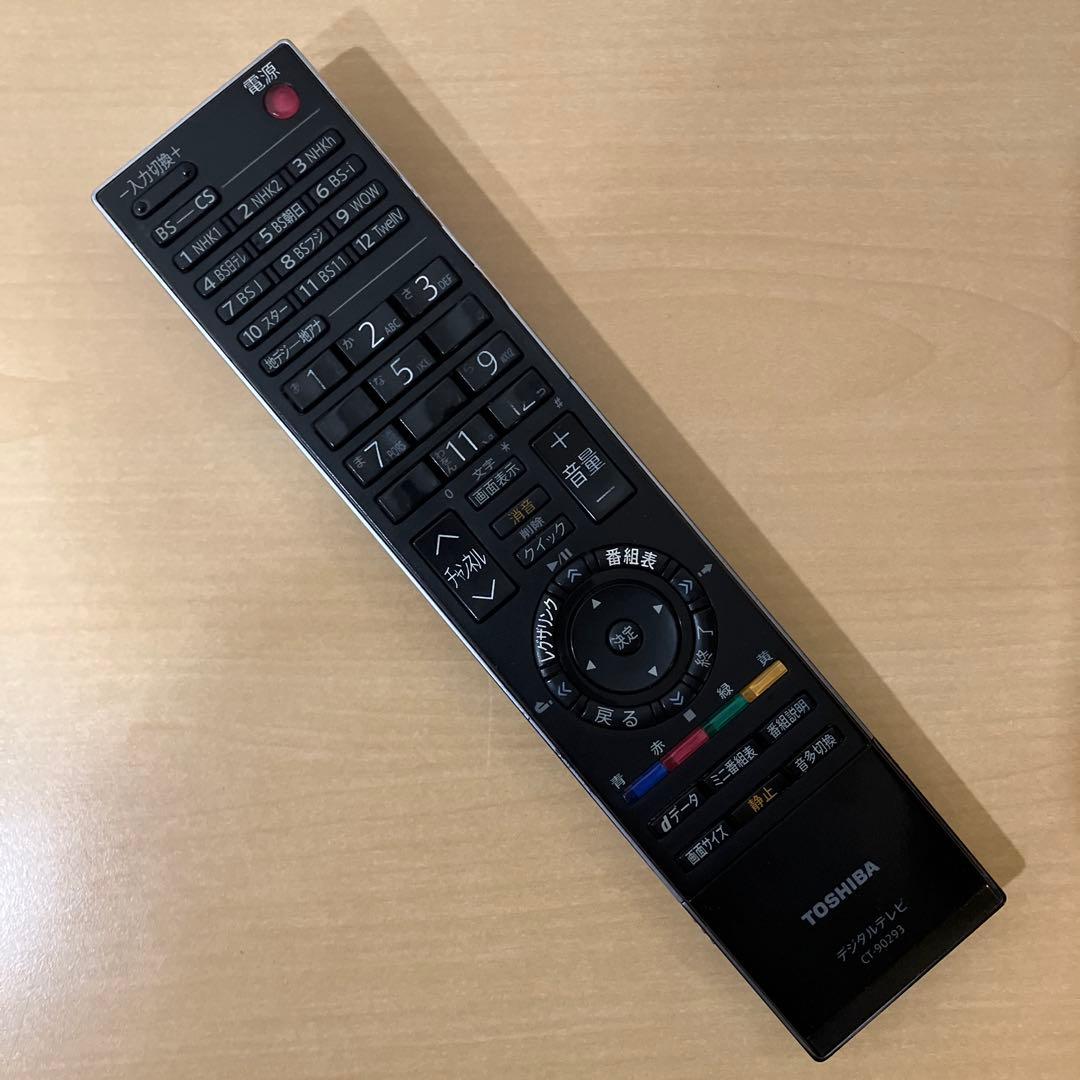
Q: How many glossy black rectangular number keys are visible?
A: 12